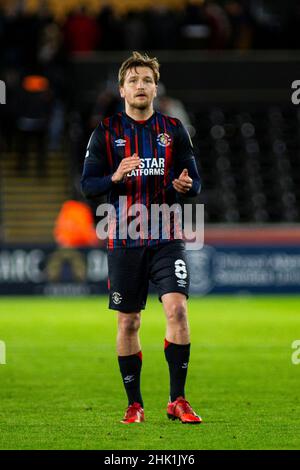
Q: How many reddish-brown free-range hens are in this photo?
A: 0